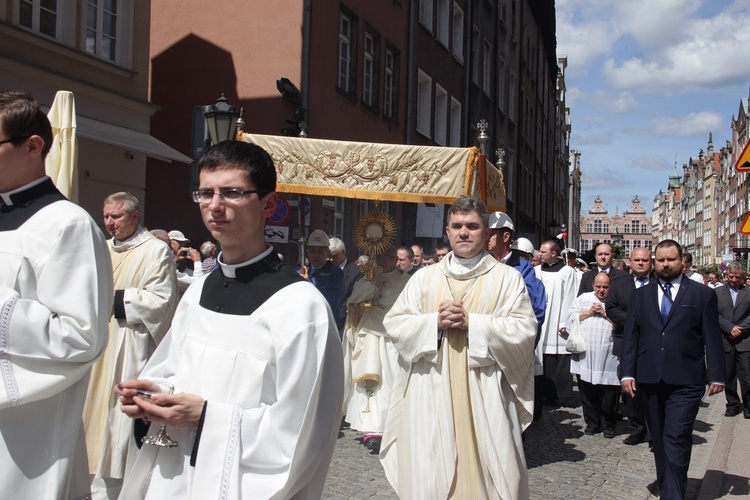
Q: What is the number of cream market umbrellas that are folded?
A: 1